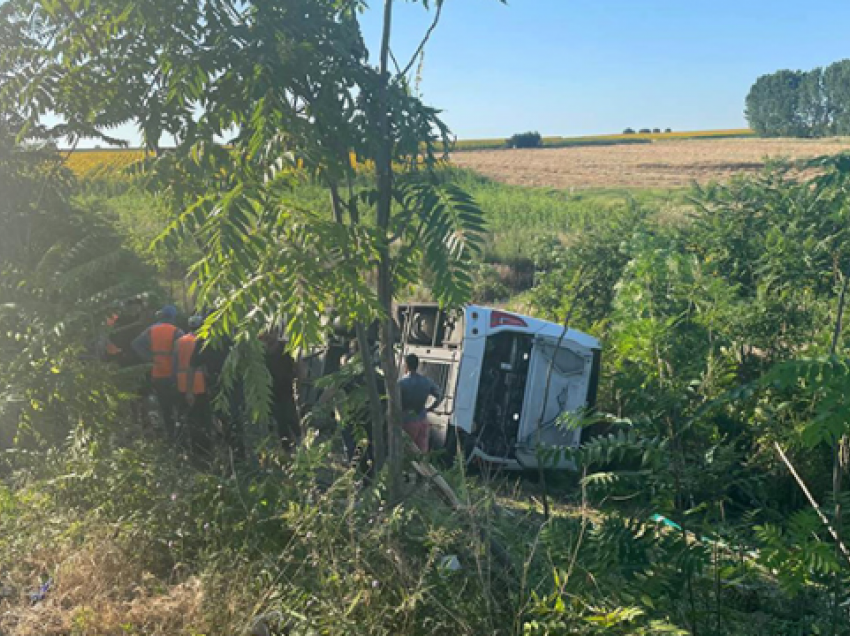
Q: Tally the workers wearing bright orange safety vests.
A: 3